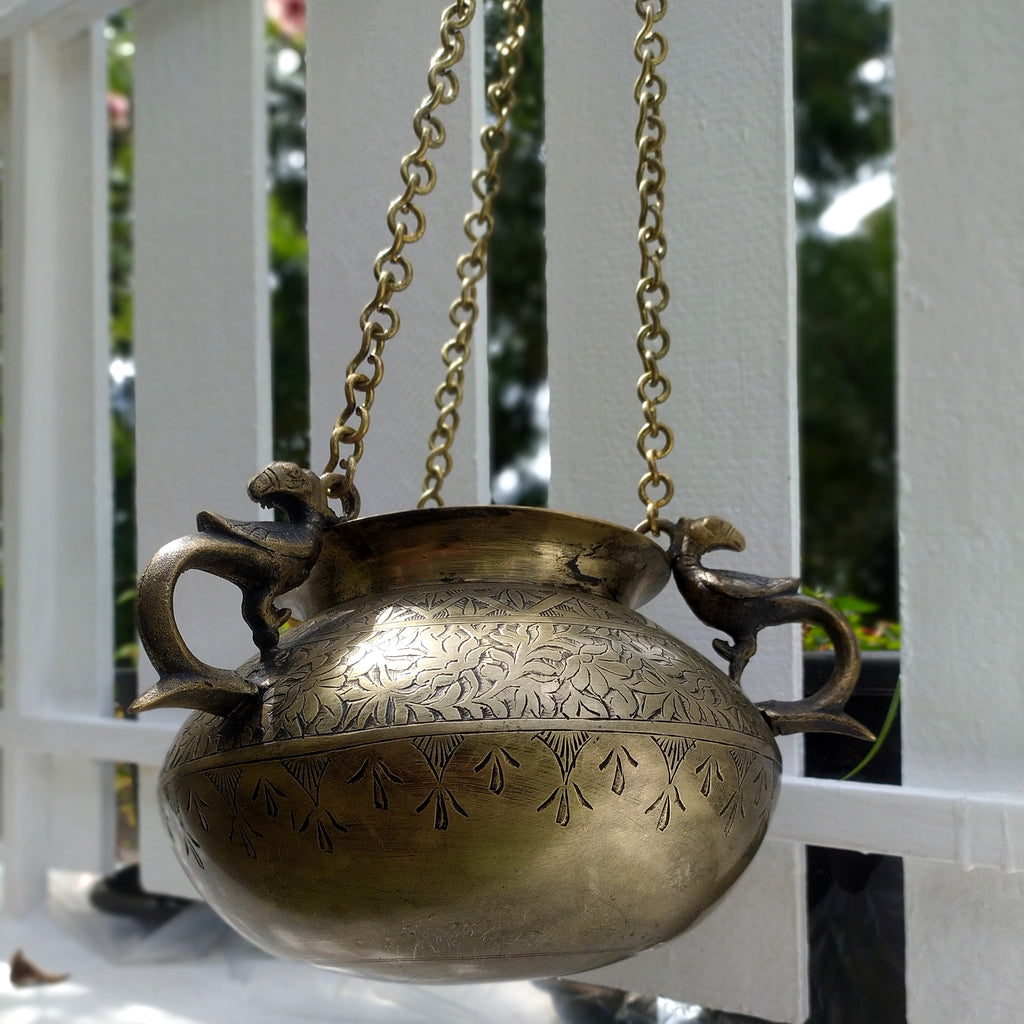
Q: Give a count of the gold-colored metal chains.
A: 3